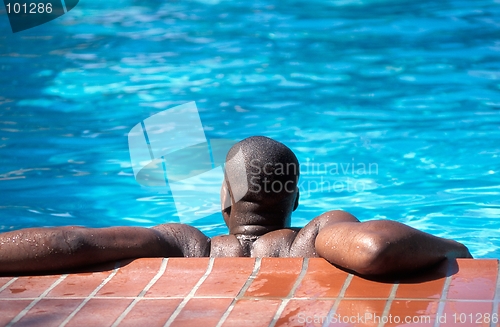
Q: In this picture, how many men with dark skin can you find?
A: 1